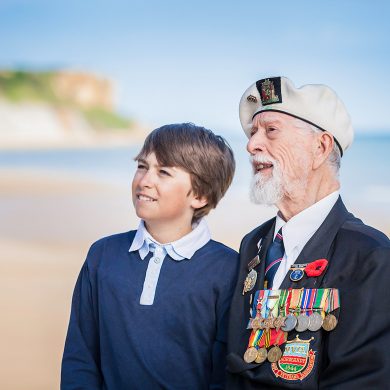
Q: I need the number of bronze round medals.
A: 4